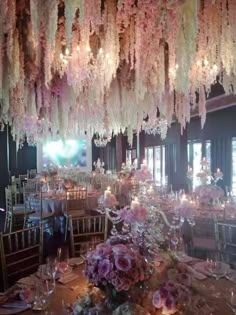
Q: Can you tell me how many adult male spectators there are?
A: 0